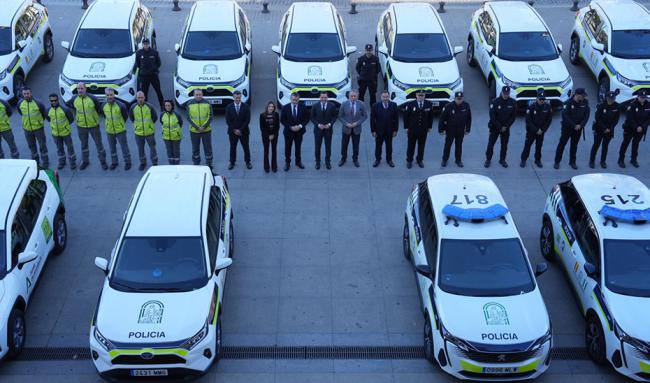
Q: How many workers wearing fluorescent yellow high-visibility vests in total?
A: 8